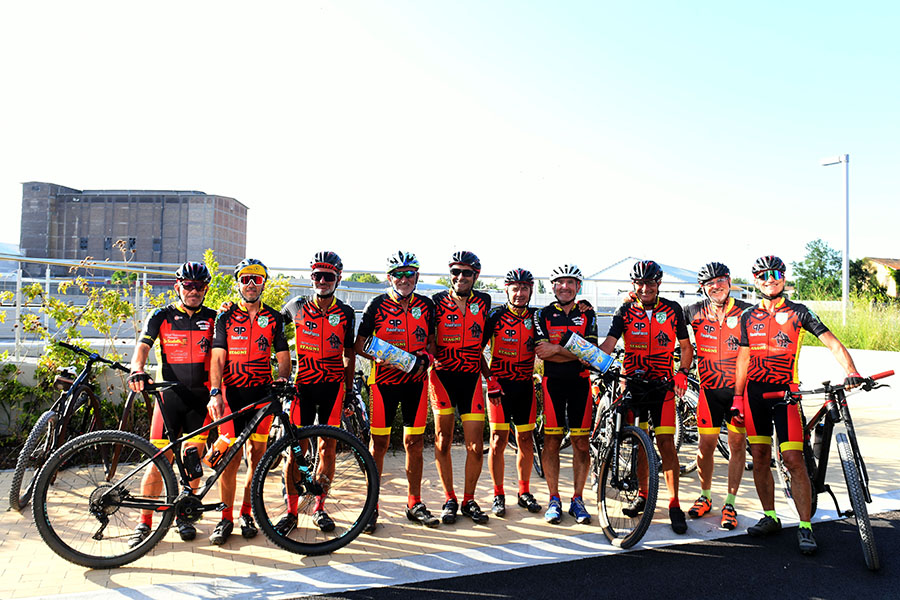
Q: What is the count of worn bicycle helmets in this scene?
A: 10